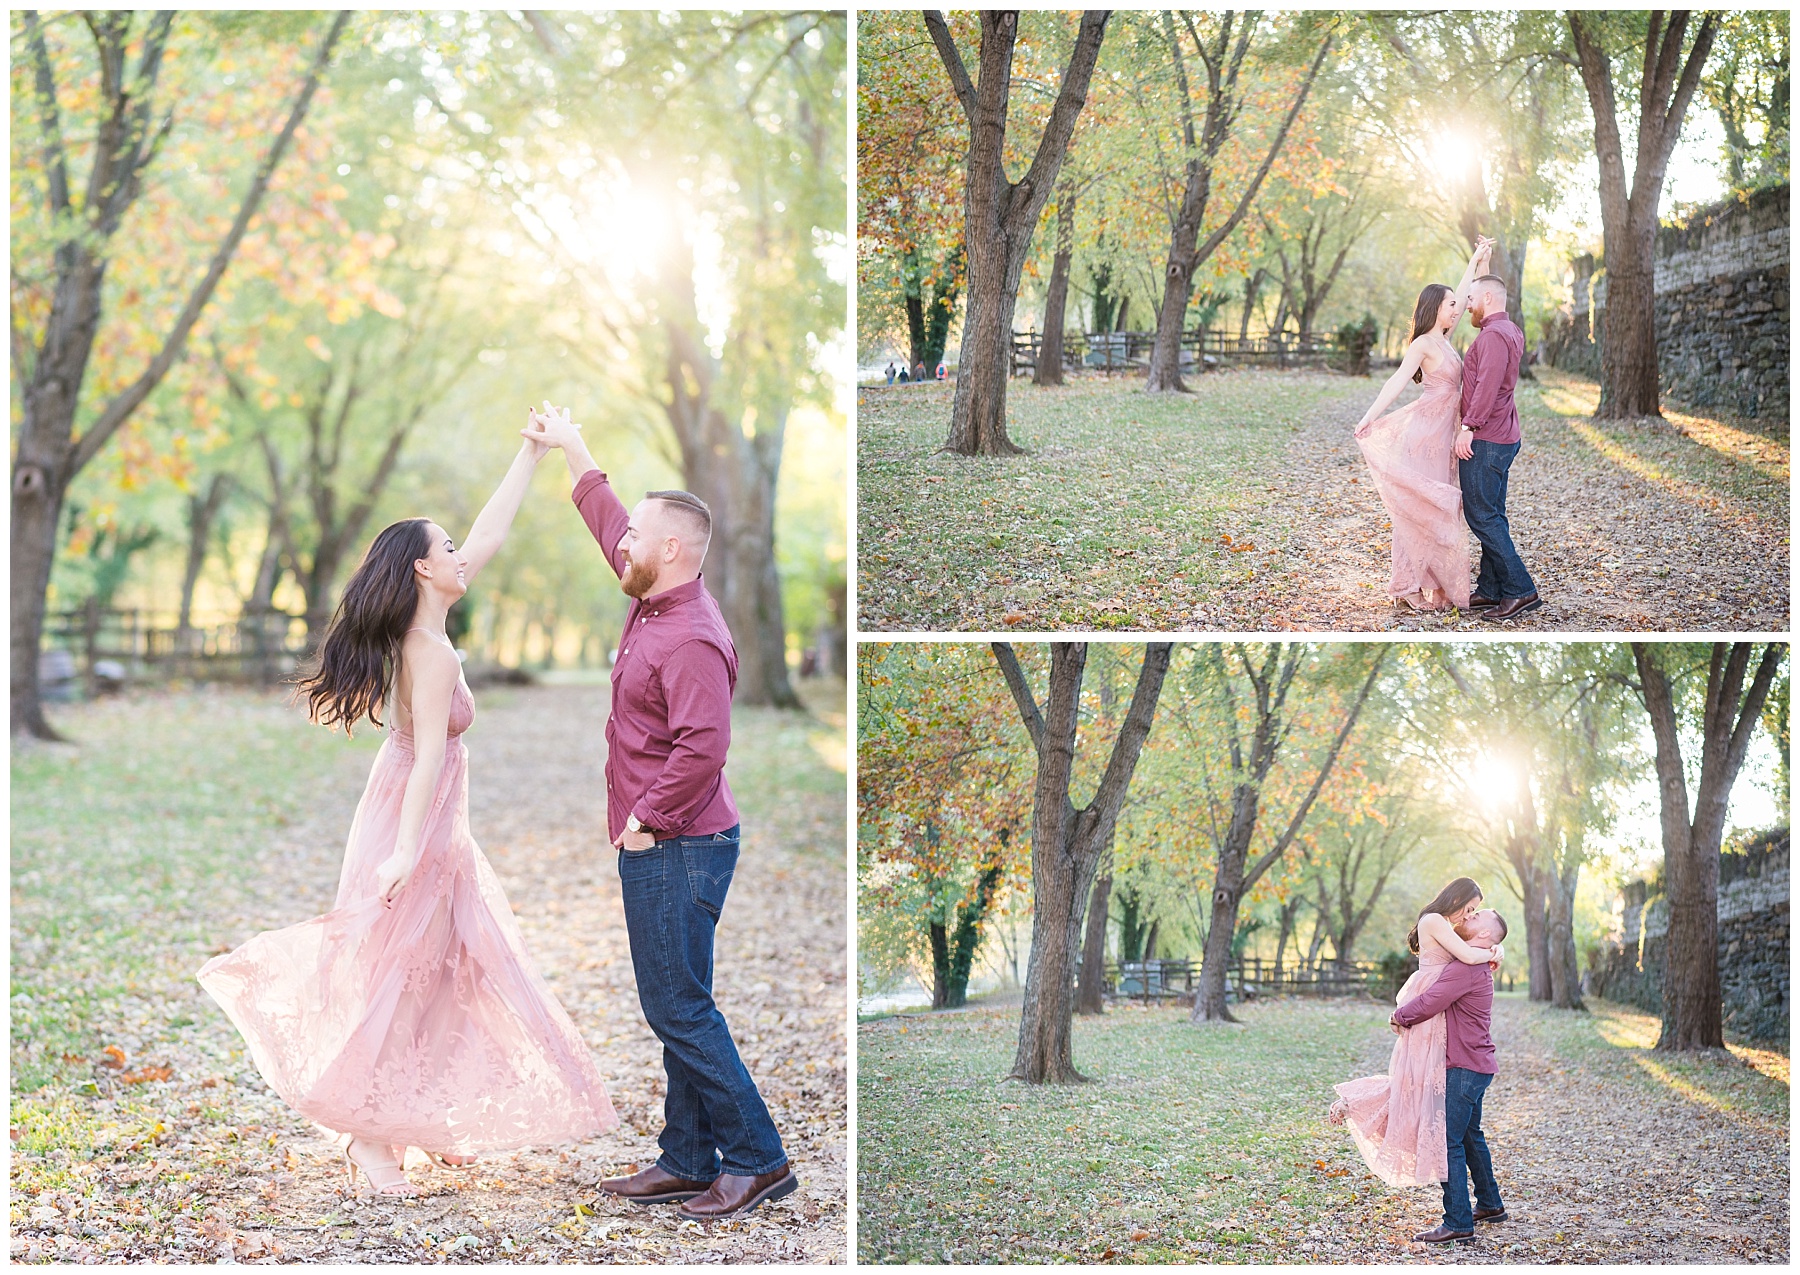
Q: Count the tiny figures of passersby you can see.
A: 4